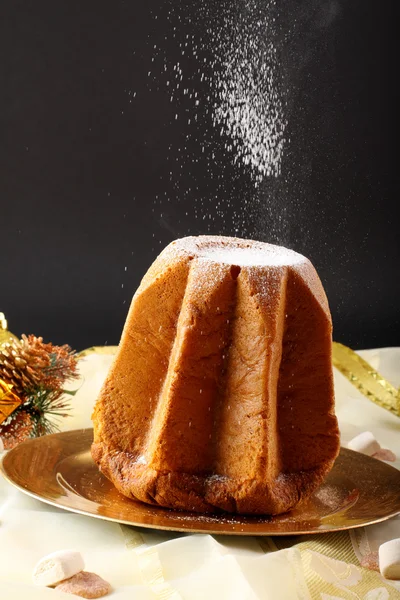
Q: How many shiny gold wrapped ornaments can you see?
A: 1